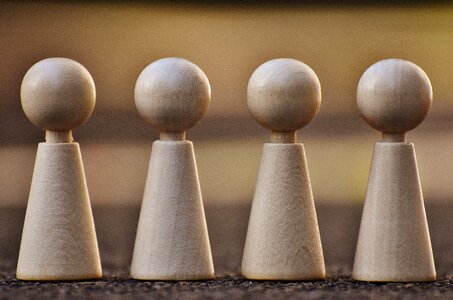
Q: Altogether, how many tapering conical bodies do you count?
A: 4